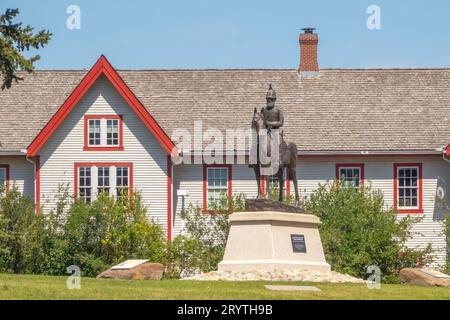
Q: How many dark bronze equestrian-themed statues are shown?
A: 1